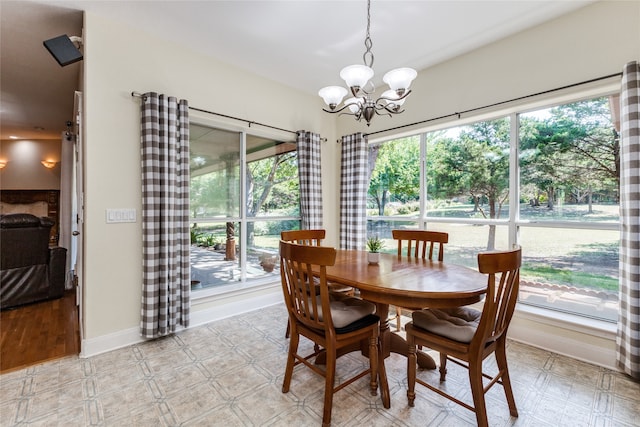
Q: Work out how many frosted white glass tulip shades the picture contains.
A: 5